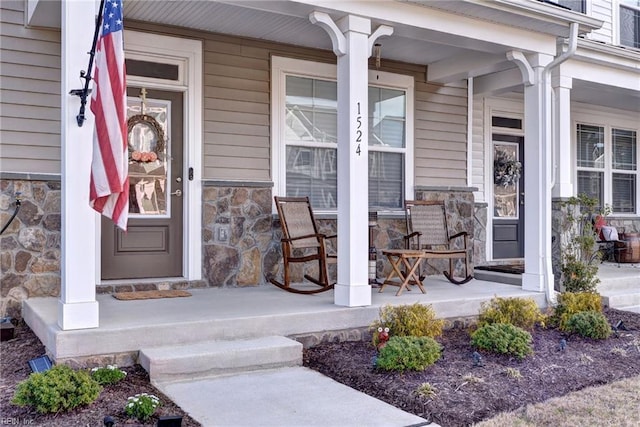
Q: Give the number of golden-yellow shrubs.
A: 3